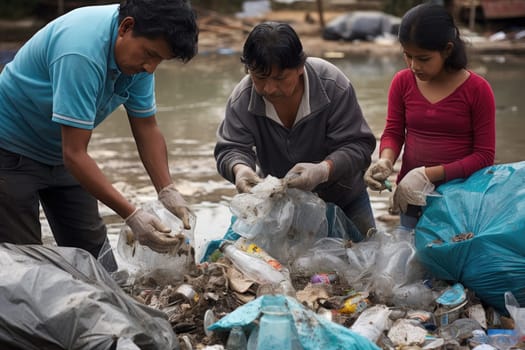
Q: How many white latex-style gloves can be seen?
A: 6